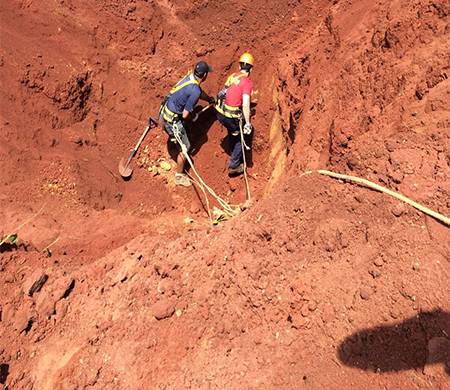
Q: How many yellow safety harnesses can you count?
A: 2